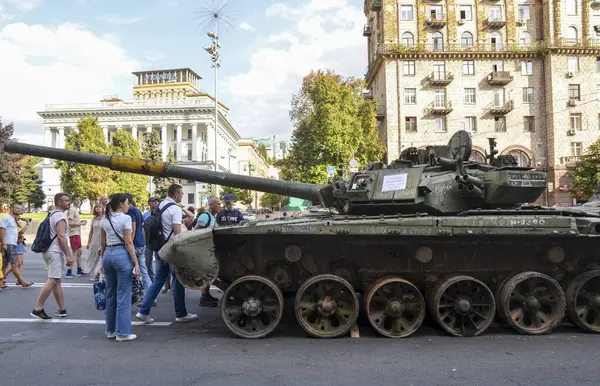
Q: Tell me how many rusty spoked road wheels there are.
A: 6